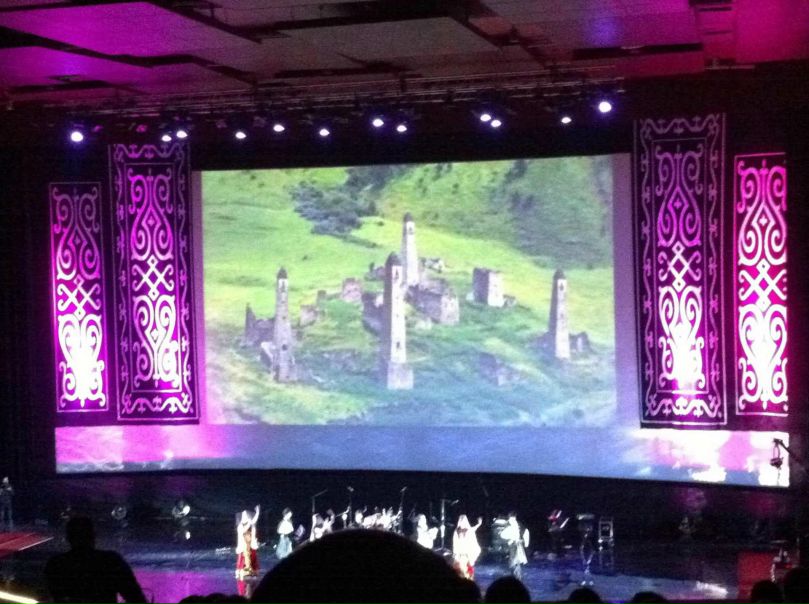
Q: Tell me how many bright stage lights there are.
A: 12